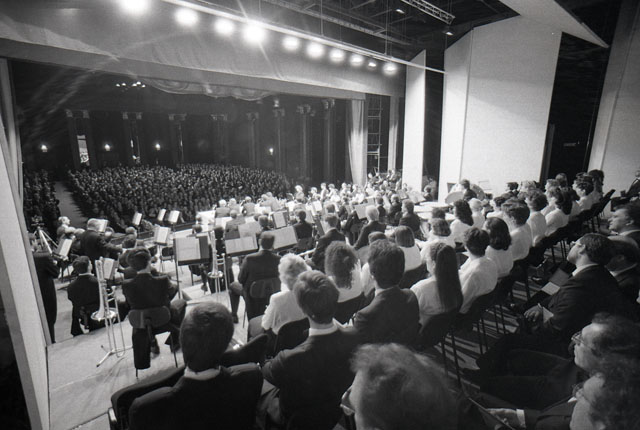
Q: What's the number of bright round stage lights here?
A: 10